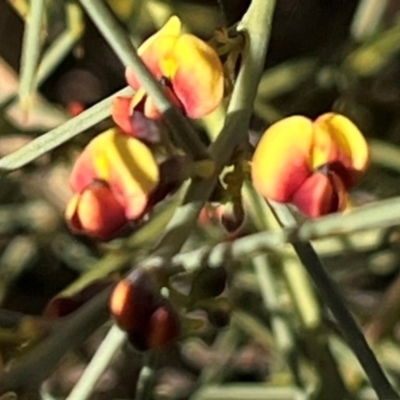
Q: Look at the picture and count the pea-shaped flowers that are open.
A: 3